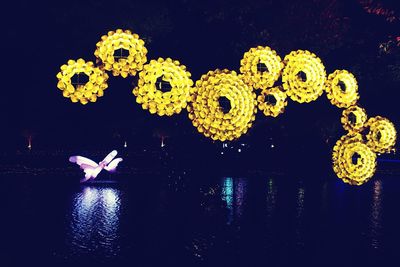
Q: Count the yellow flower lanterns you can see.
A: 11